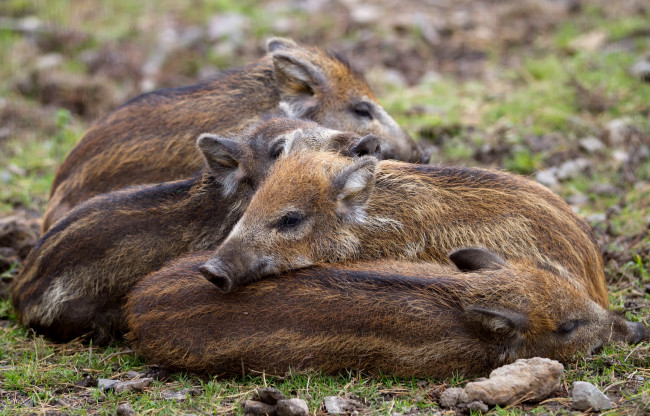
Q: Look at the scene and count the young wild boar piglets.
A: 4